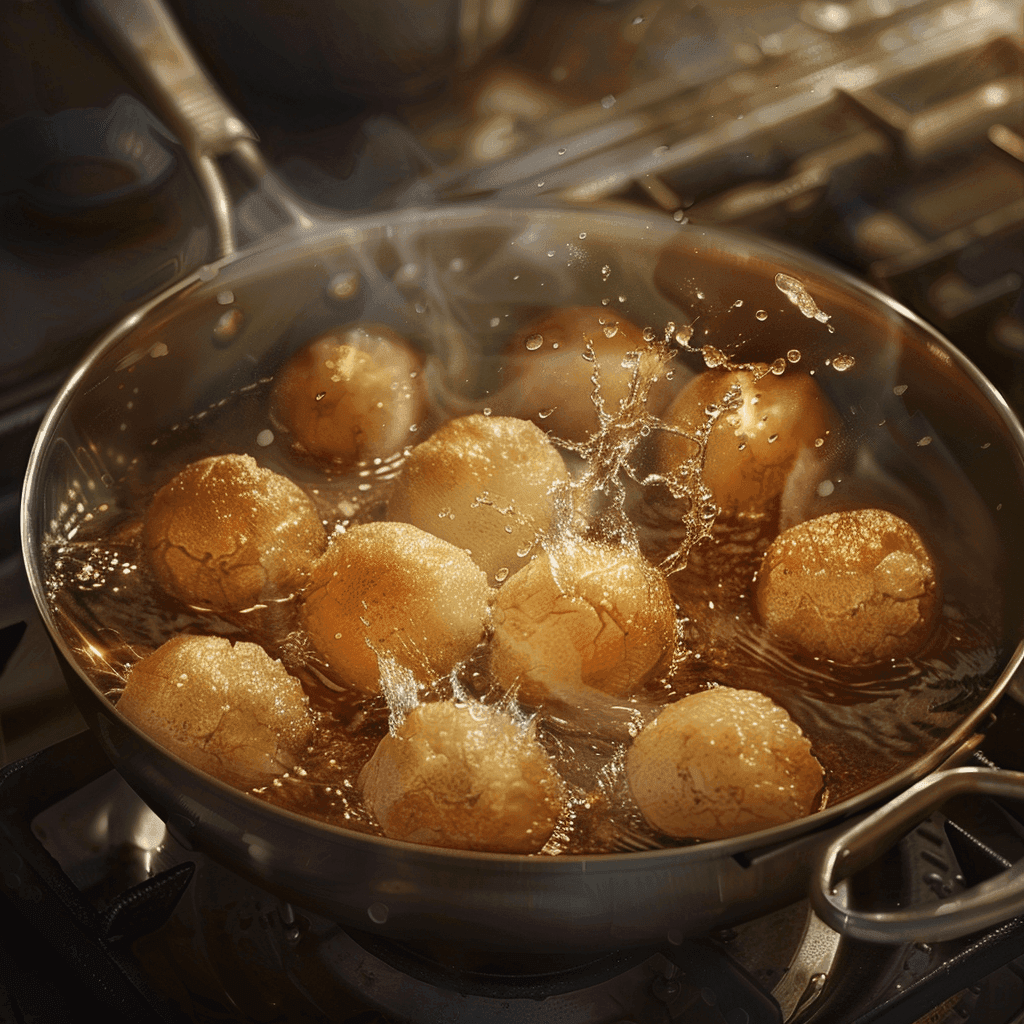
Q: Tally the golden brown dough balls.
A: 11